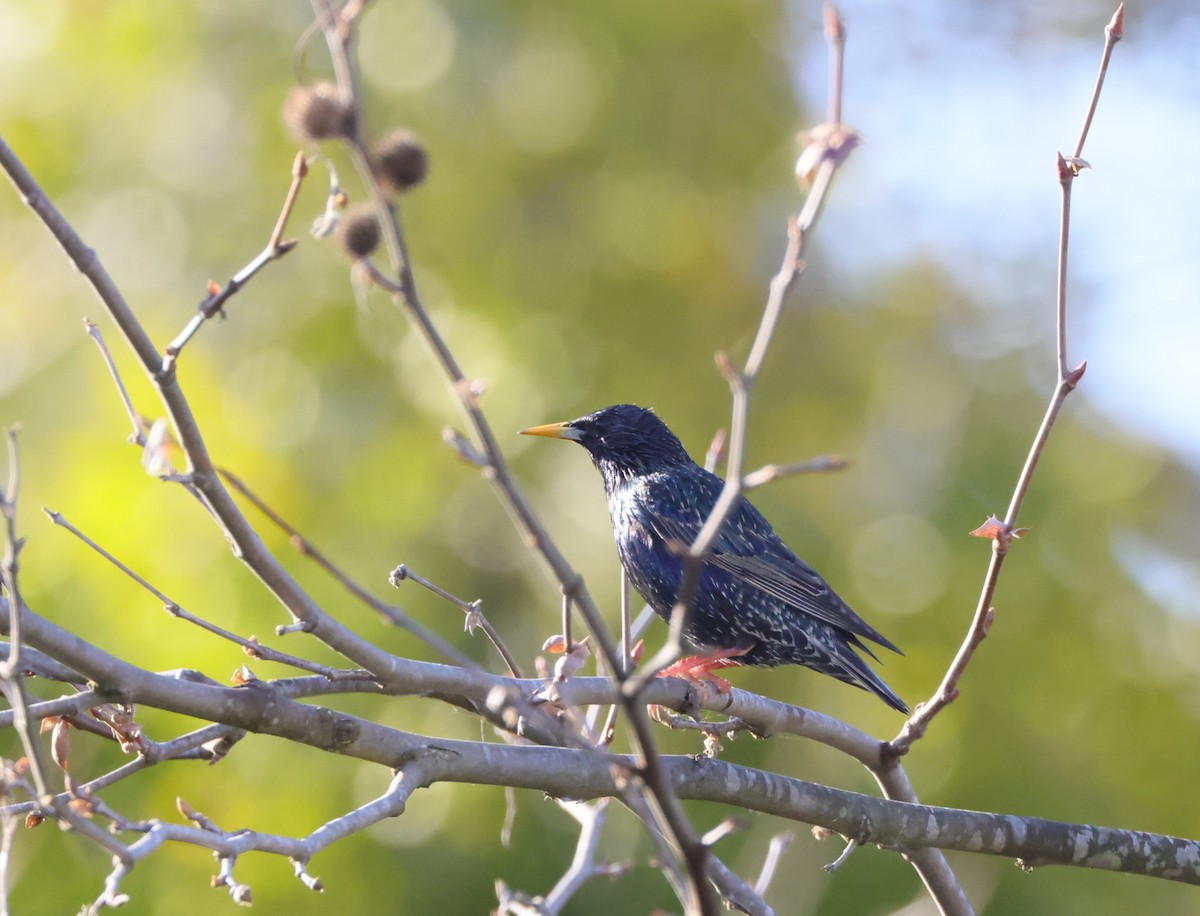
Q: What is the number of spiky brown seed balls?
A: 3